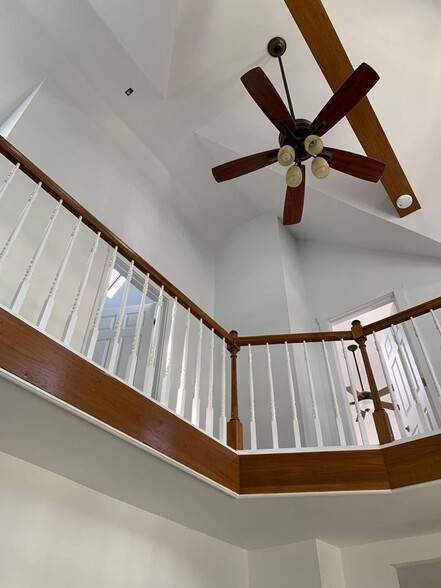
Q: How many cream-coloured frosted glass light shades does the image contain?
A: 4